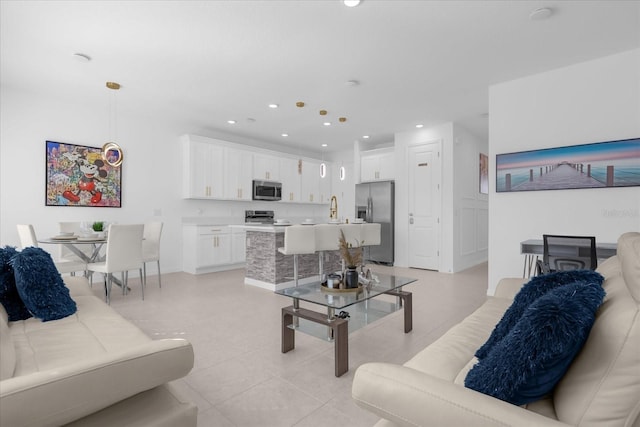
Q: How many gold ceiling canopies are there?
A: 4